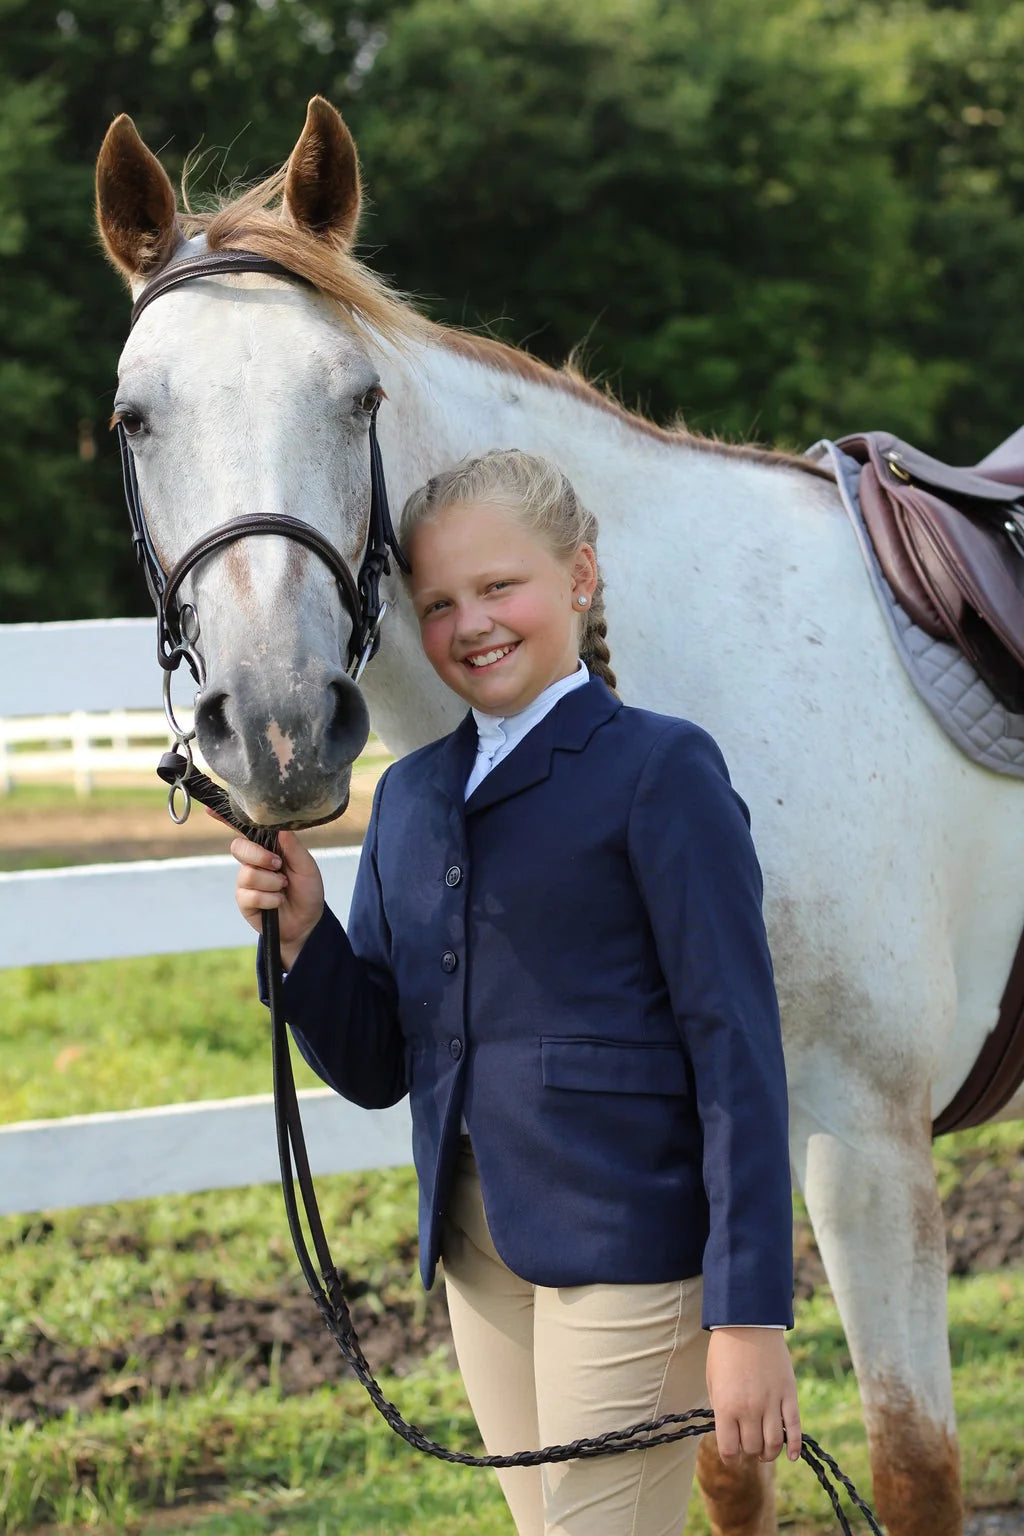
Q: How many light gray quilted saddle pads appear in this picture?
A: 1